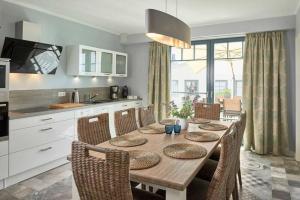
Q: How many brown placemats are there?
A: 8